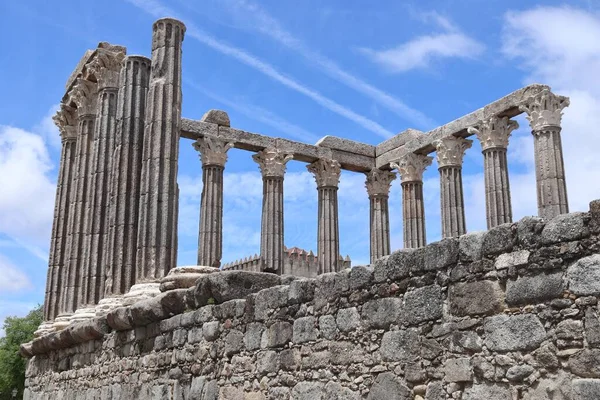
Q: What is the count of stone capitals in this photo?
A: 11